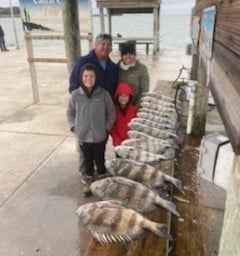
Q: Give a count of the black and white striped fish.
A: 13